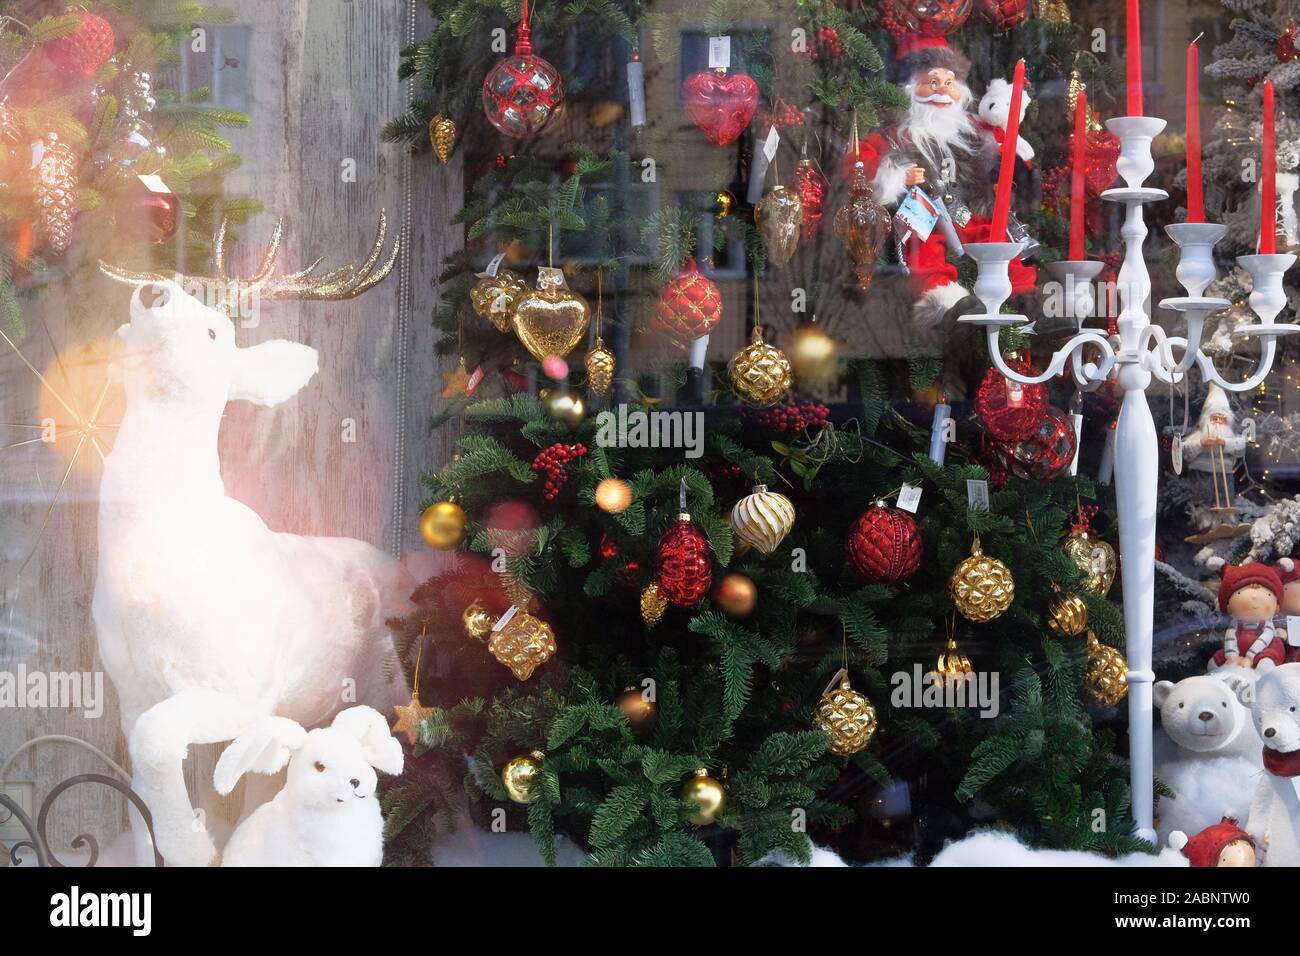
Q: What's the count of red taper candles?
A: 5